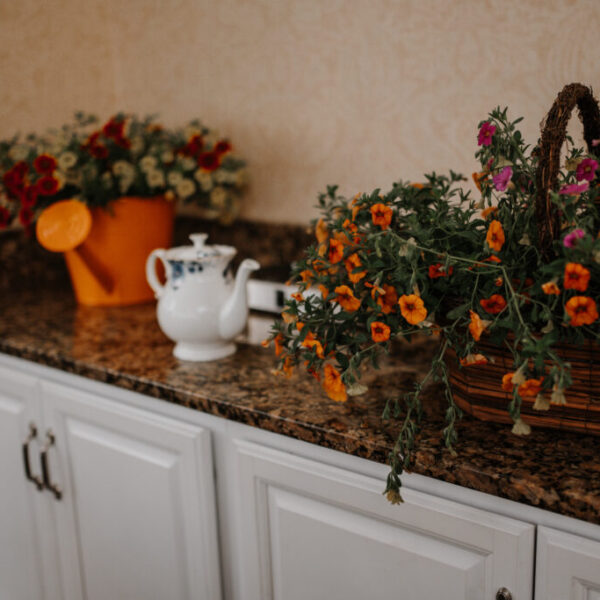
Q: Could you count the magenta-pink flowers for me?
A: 5